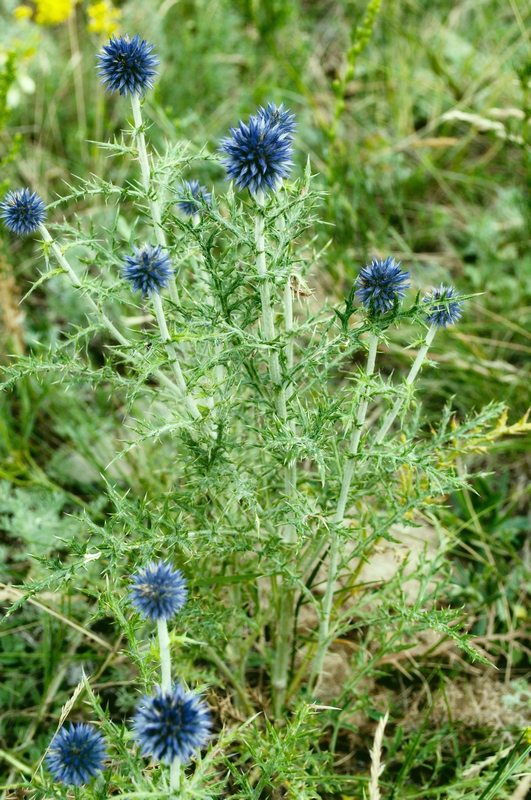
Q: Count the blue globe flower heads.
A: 11